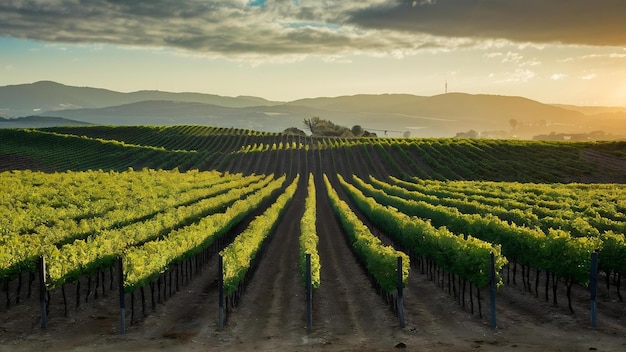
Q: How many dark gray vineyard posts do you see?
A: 7